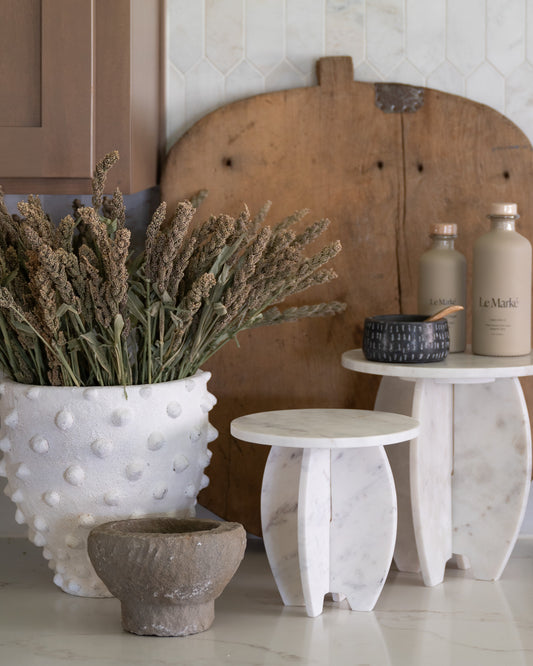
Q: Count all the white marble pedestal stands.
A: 2